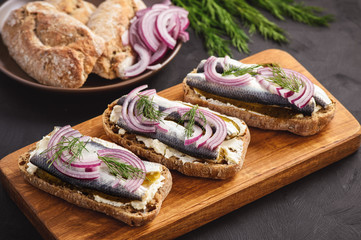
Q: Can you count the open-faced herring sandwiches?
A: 3